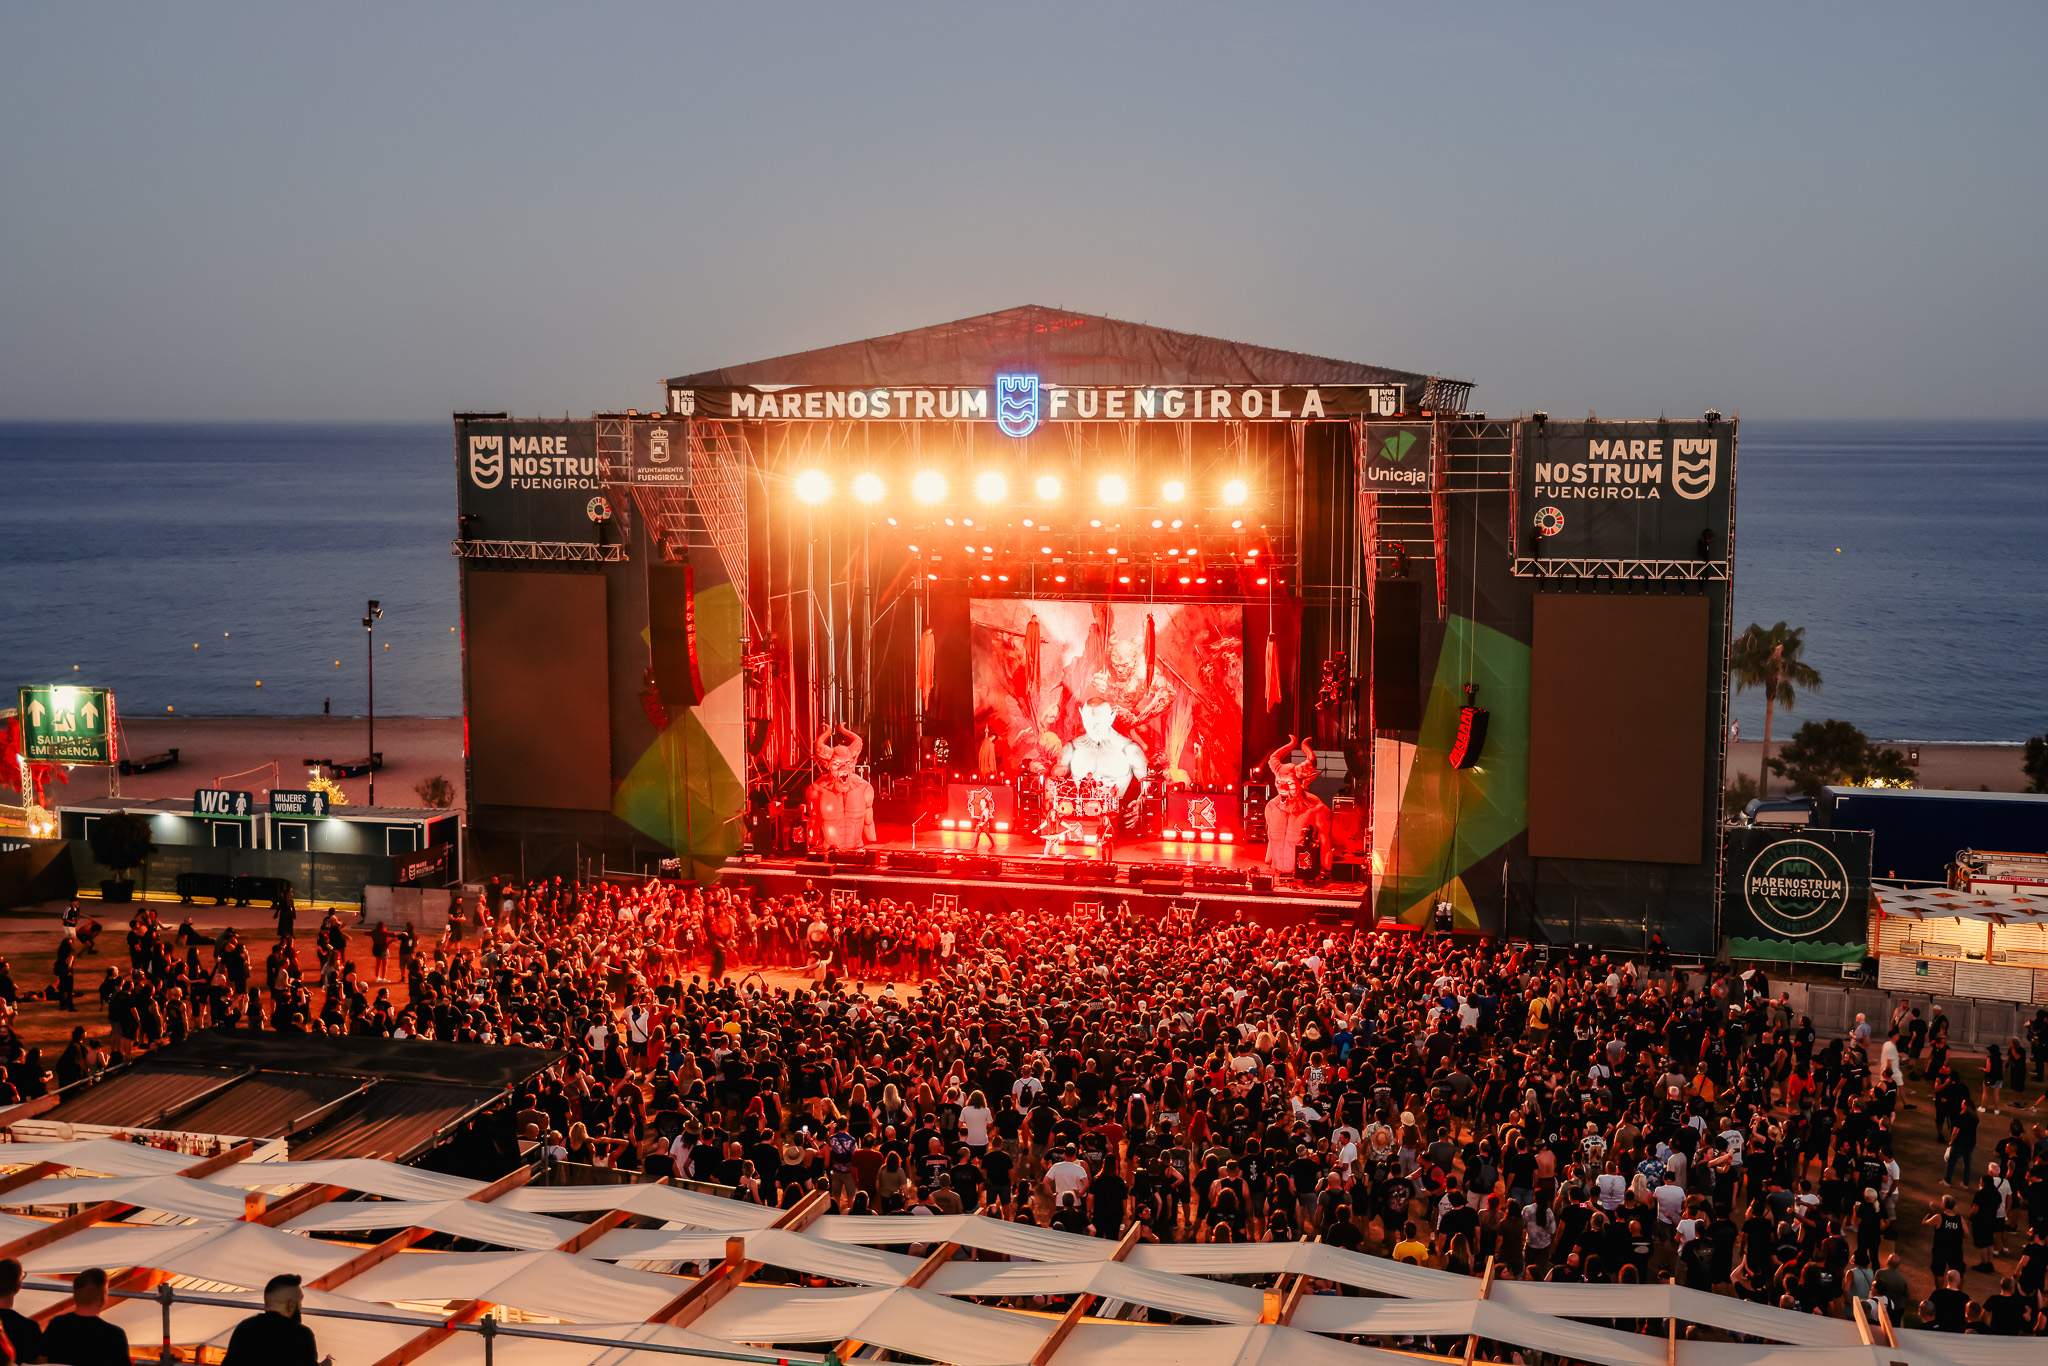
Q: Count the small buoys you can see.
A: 9